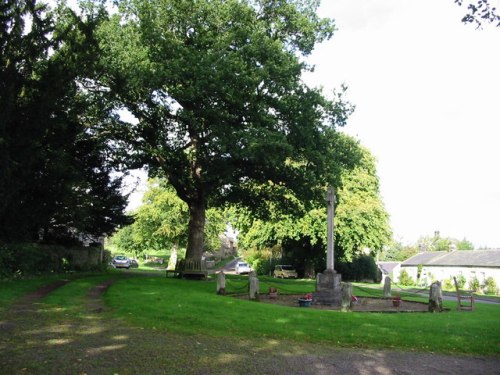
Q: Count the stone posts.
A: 5